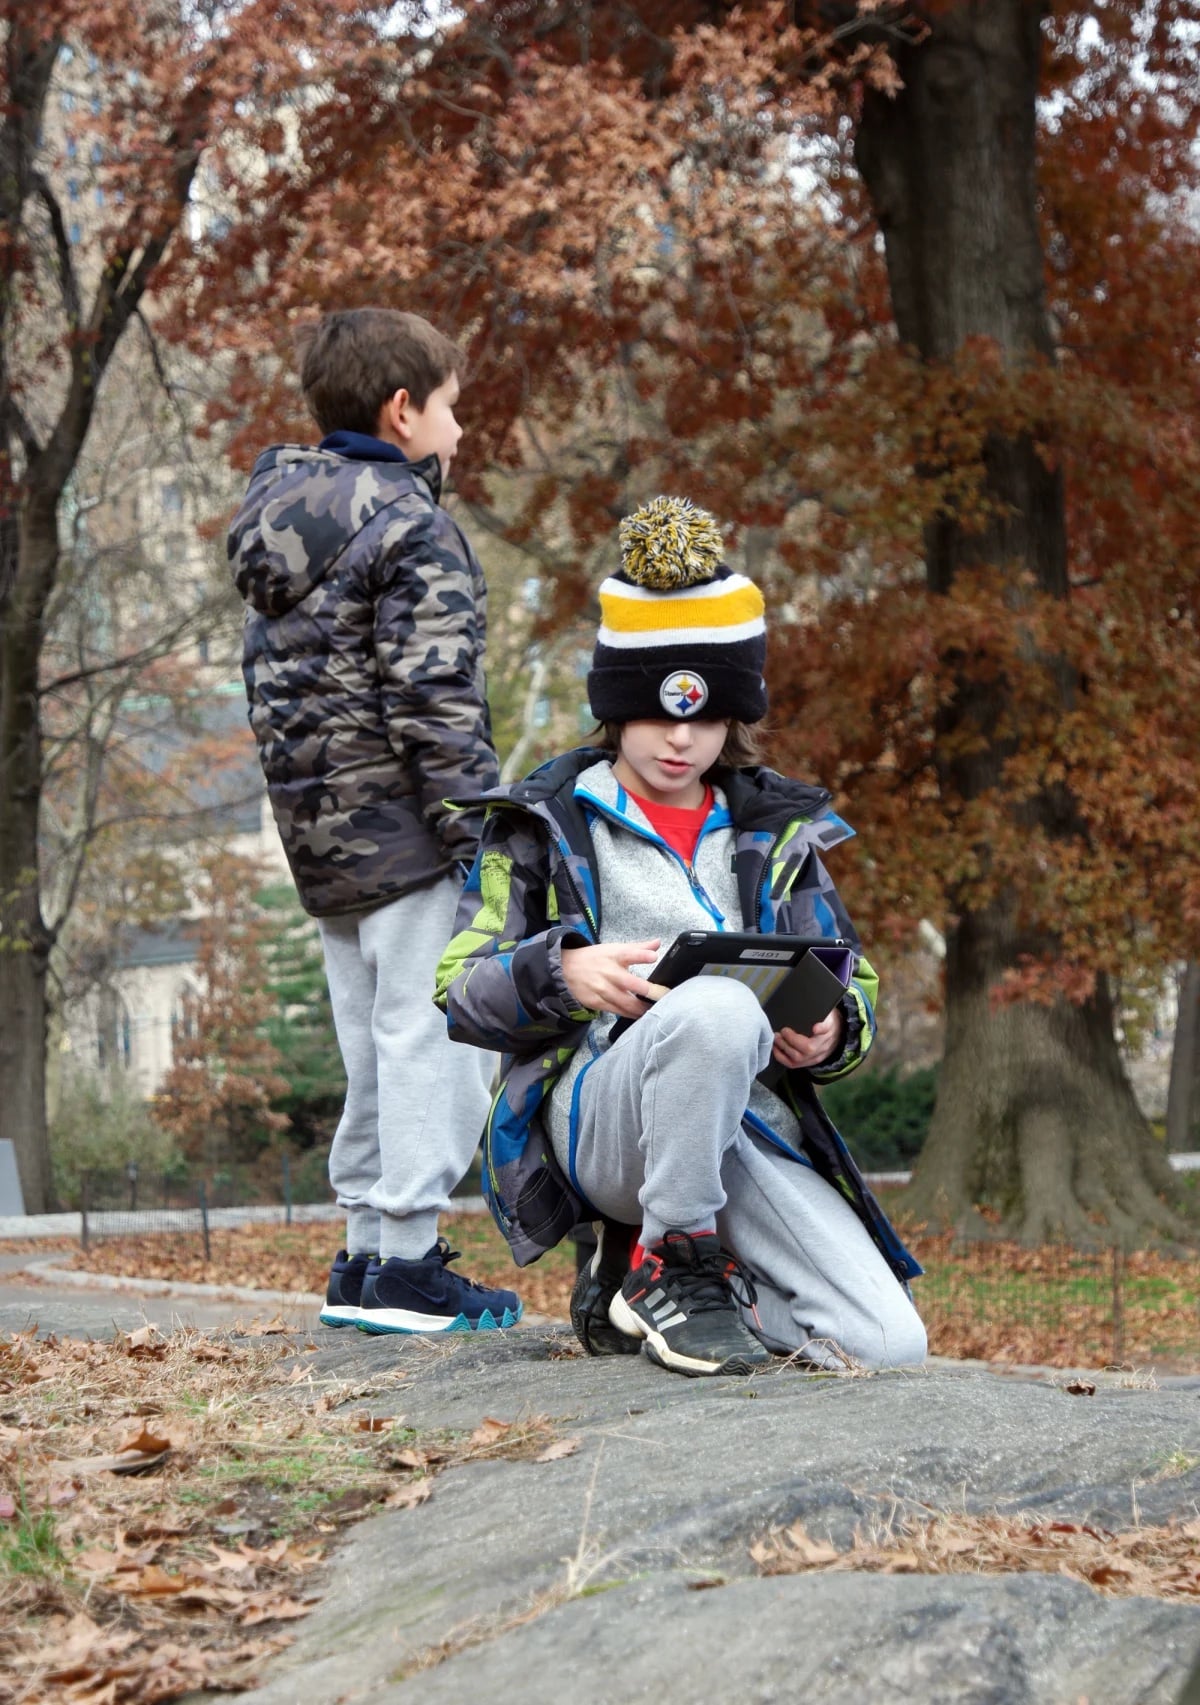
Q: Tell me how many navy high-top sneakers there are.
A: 2